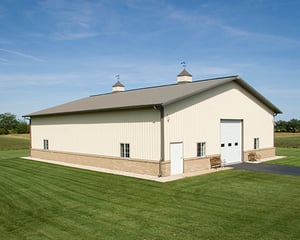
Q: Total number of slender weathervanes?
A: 2